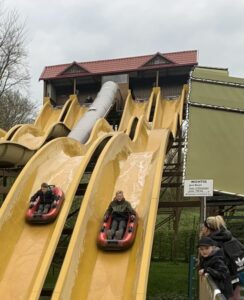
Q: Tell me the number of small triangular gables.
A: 2